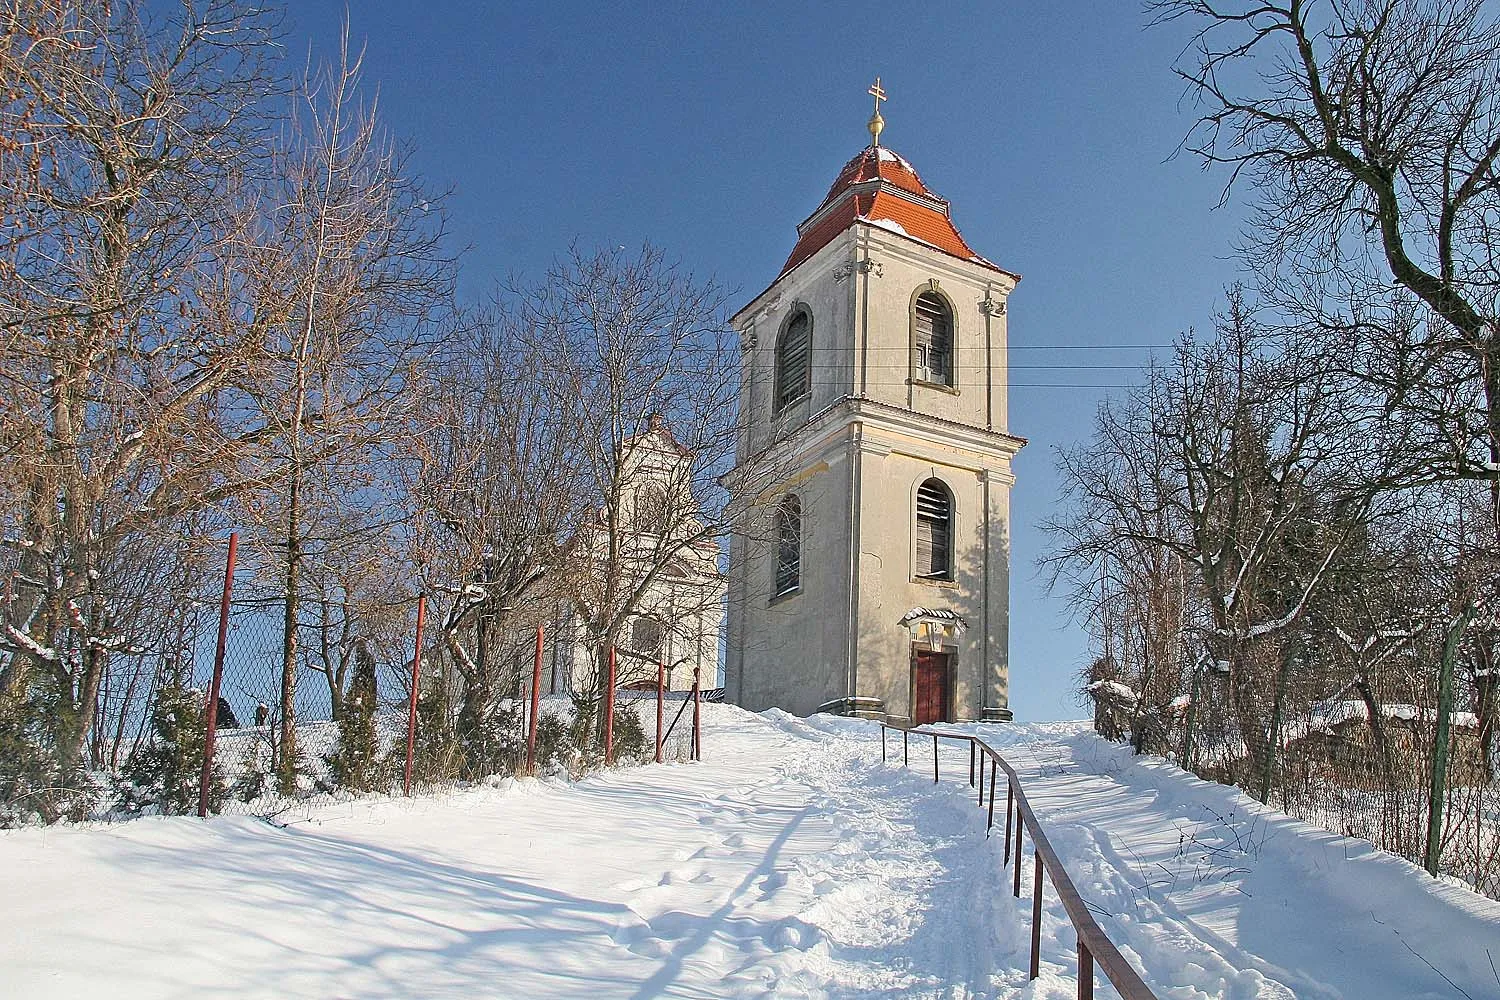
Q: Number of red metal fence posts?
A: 6